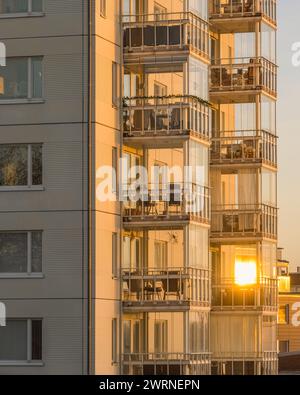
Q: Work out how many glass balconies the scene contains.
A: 11